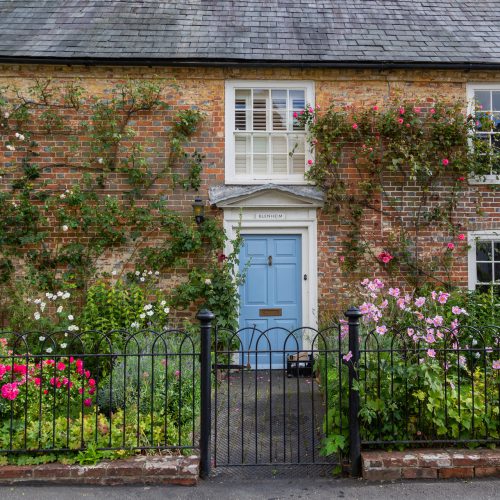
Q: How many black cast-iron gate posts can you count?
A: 2